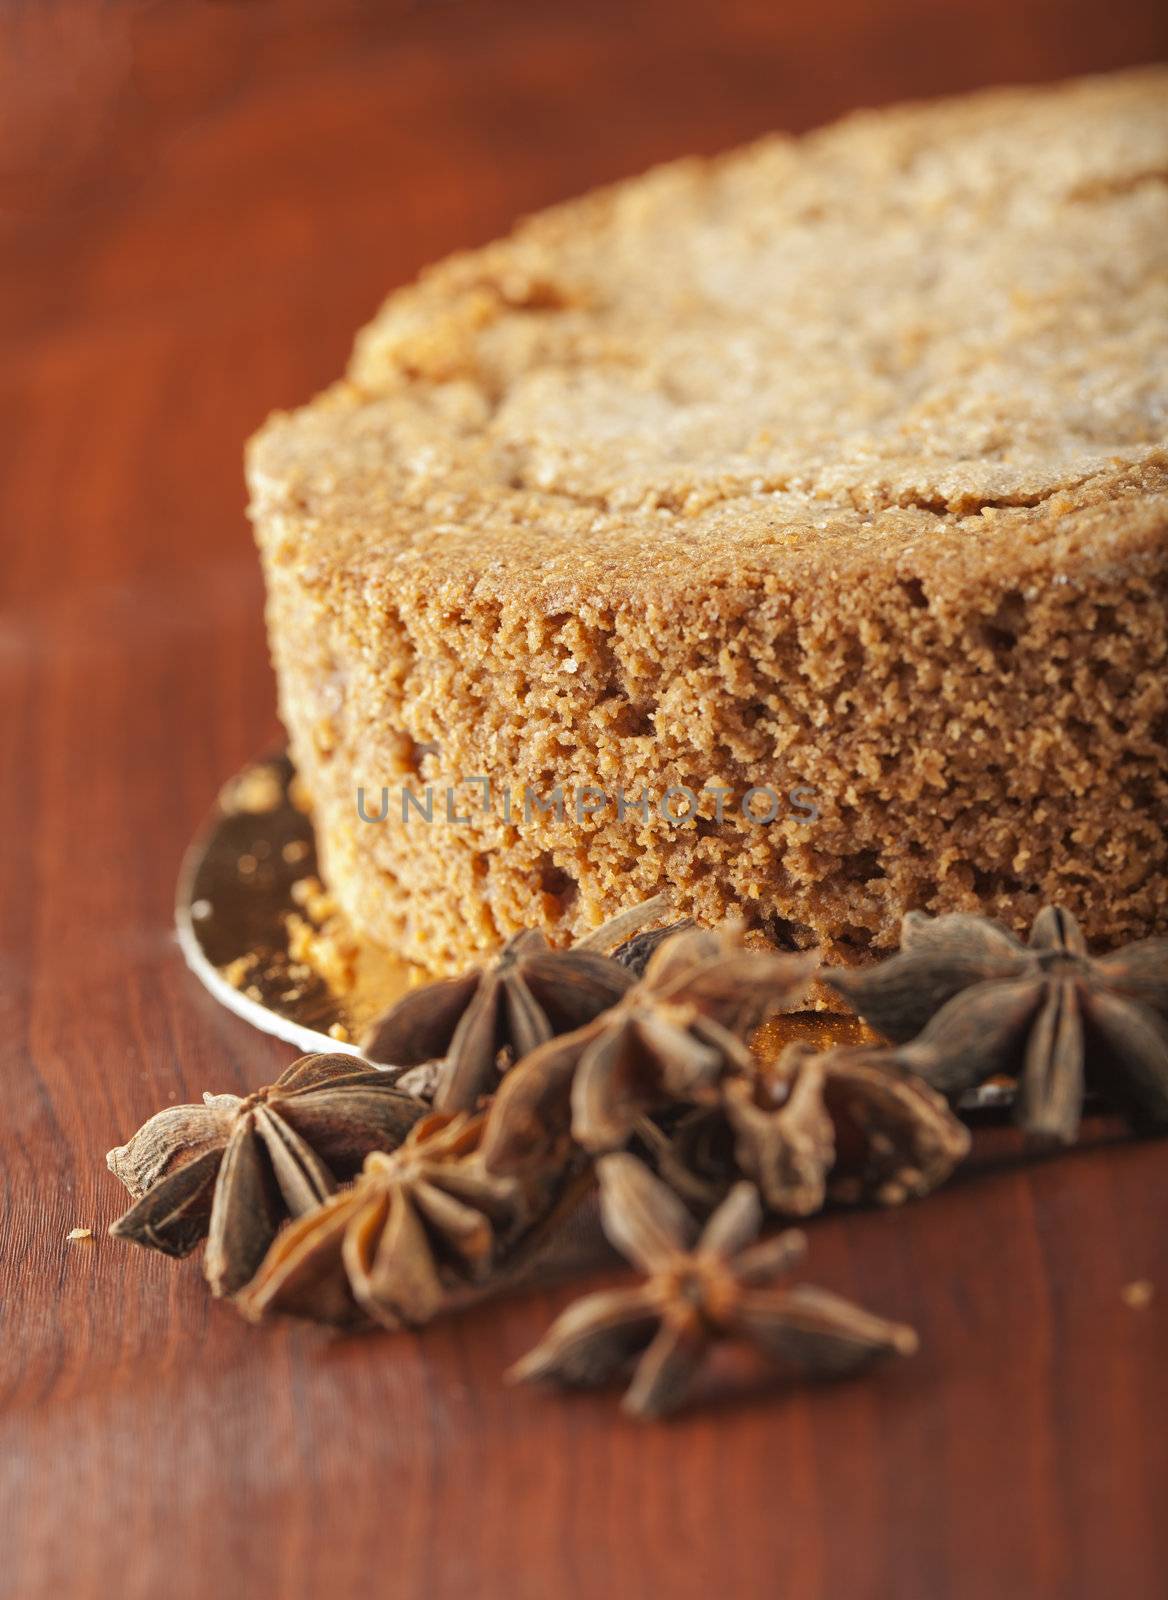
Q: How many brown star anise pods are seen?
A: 7